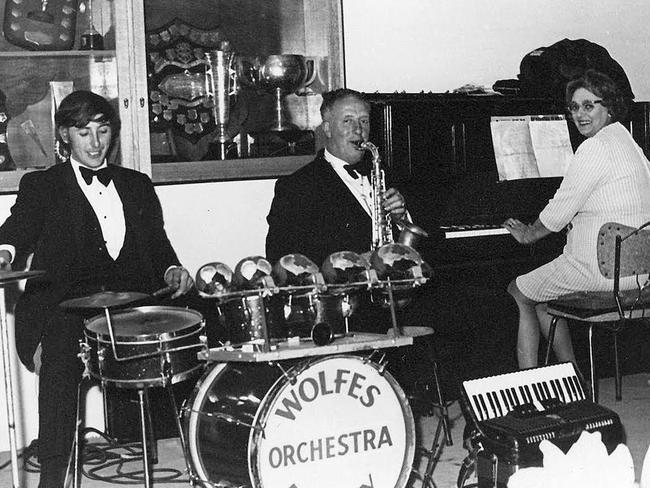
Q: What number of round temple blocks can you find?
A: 5